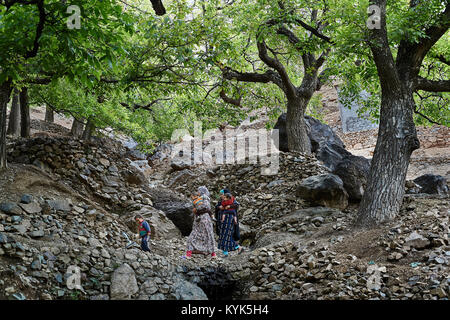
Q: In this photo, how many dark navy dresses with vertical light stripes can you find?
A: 1